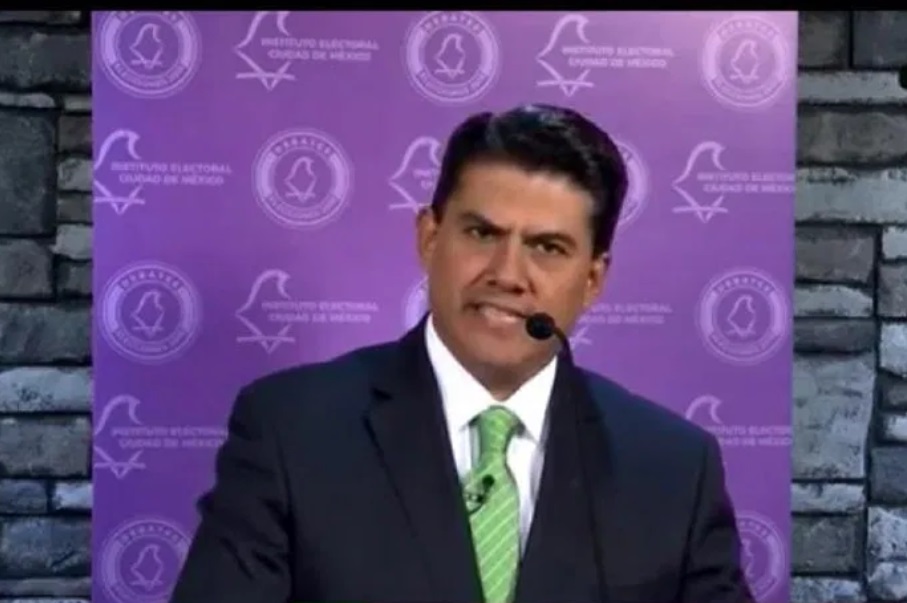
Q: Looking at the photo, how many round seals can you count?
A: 10